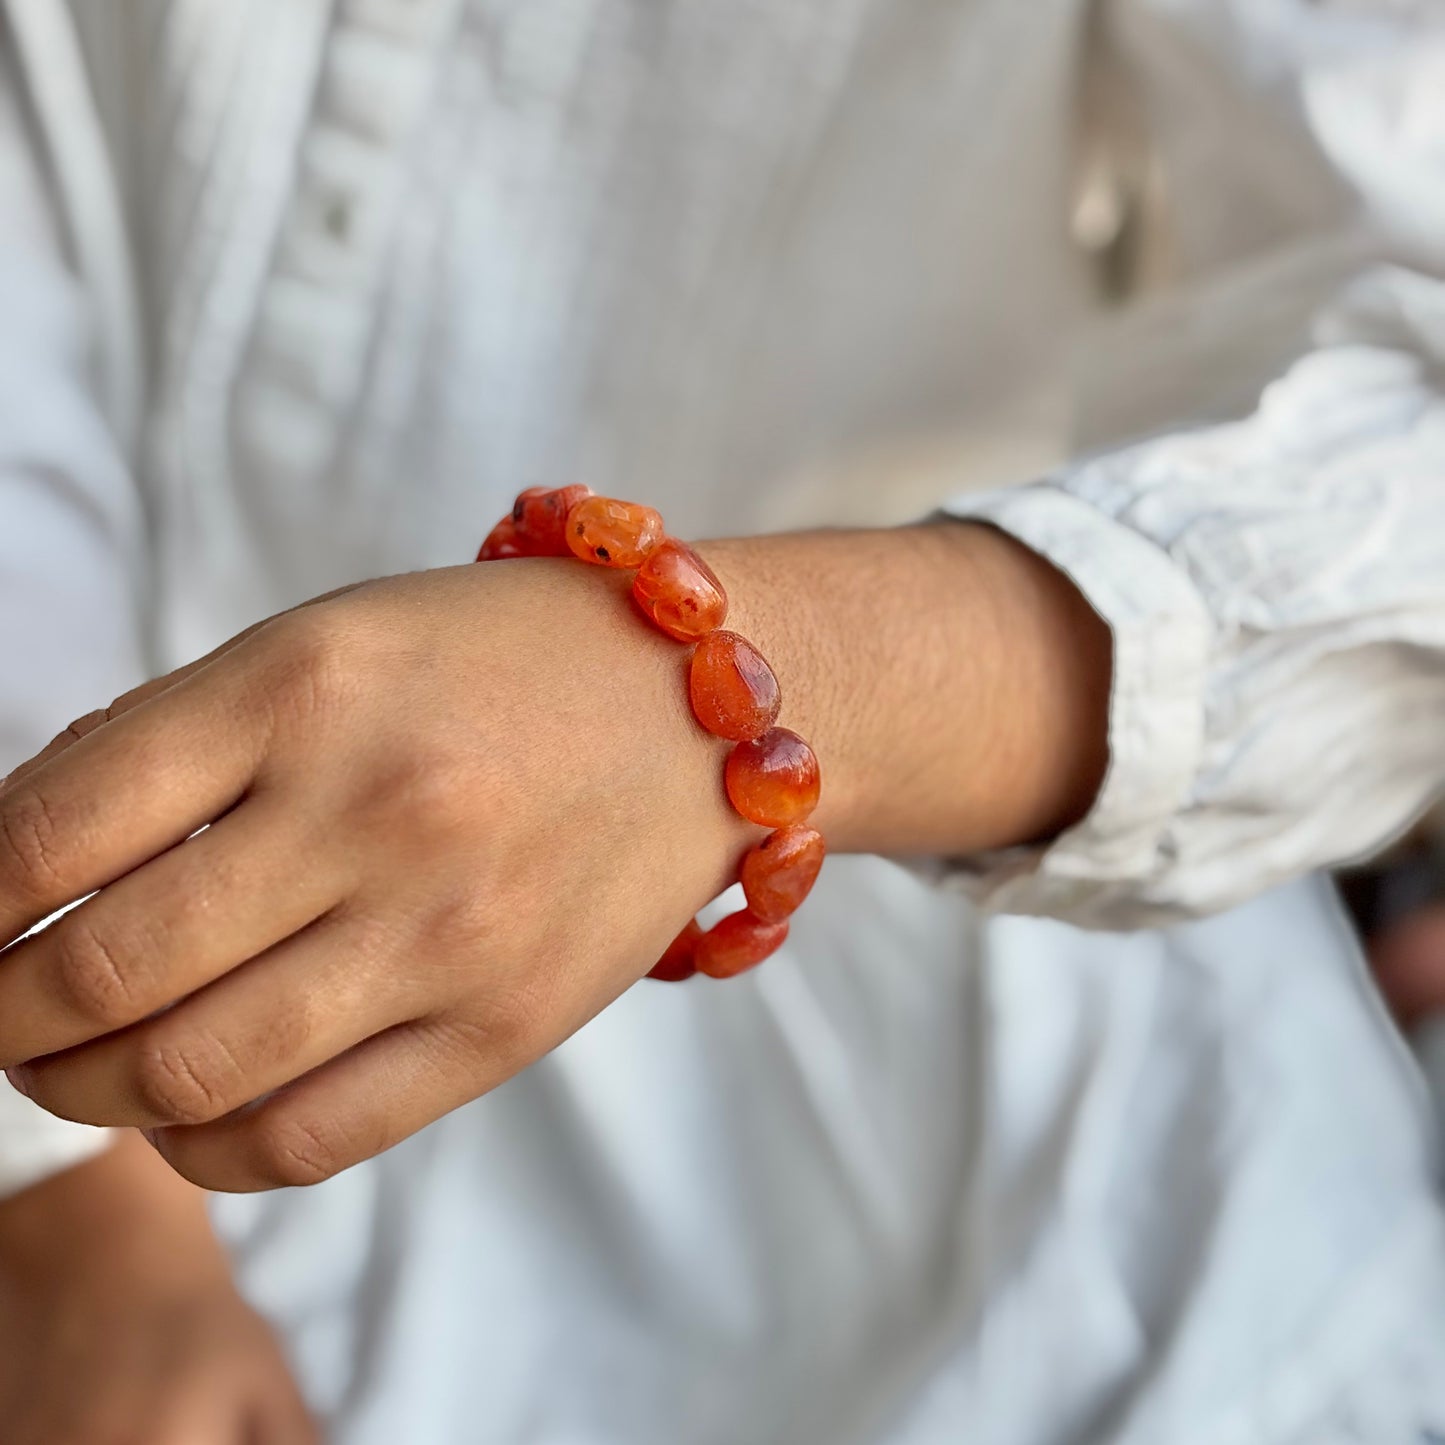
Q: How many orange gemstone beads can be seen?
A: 9